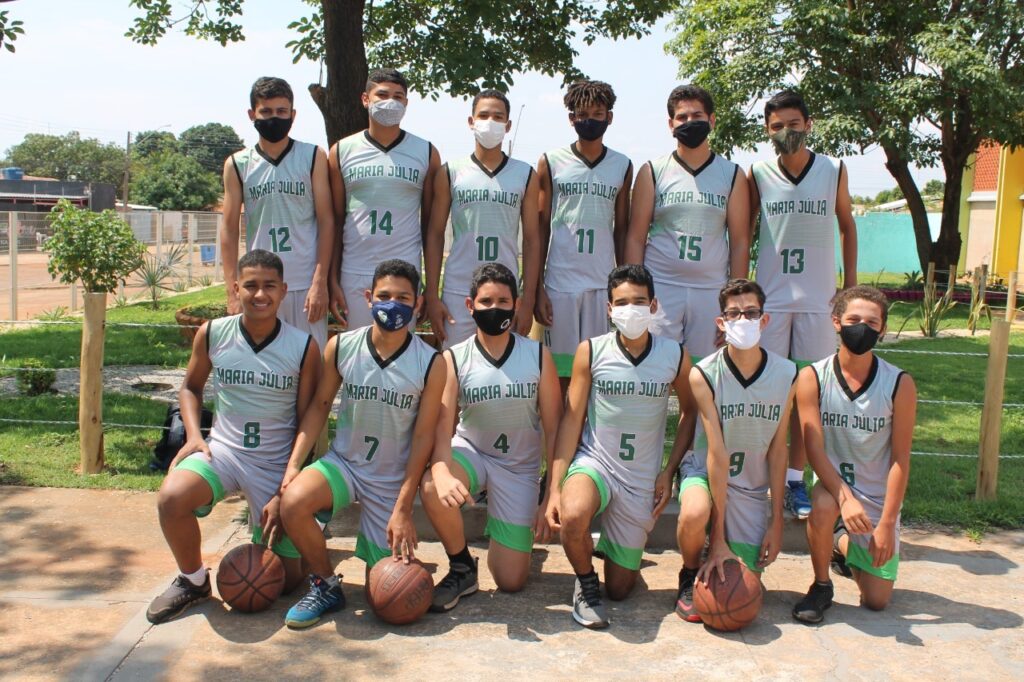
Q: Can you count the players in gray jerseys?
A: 12